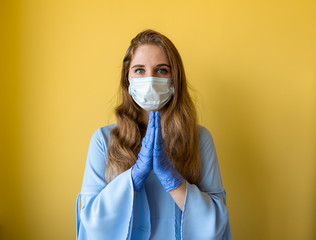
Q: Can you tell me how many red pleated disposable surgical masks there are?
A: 0